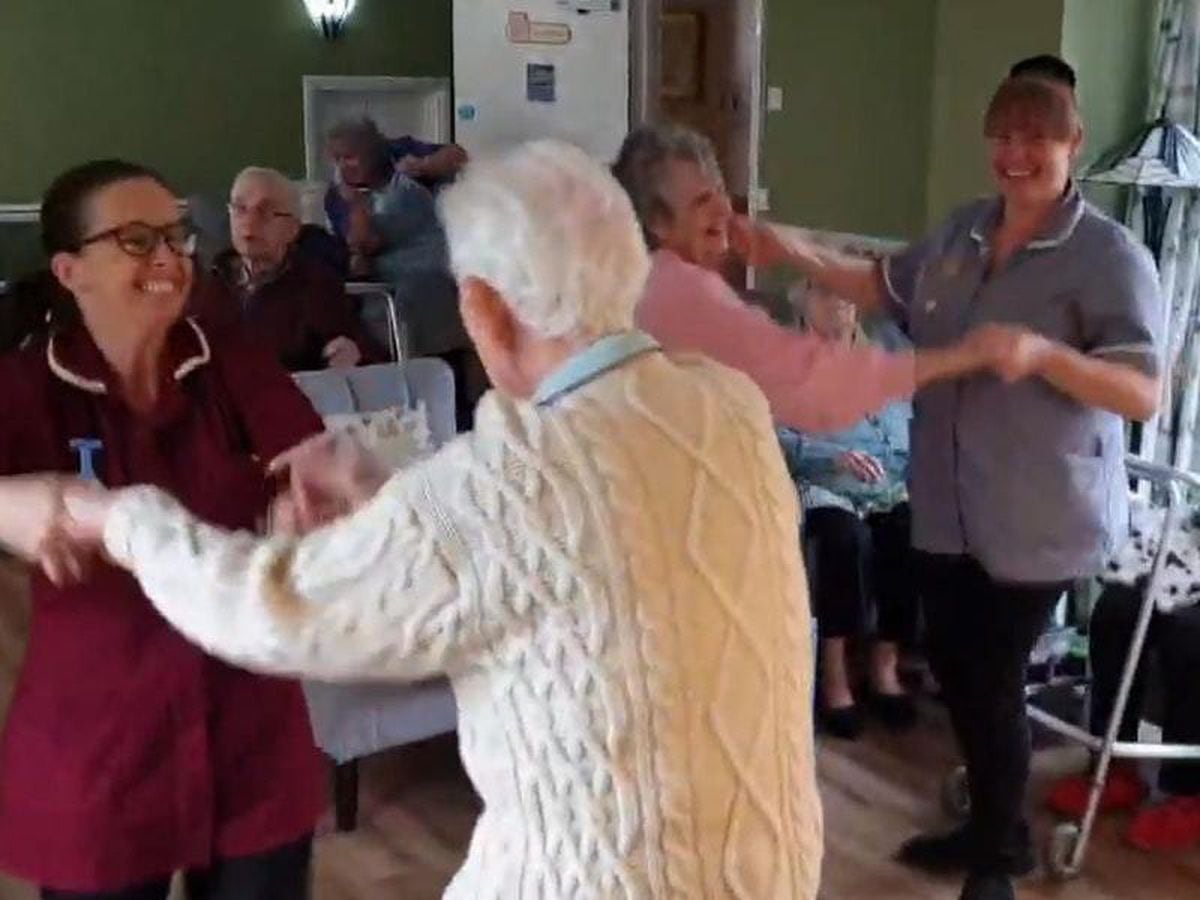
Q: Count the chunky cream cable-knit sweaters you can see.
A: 1